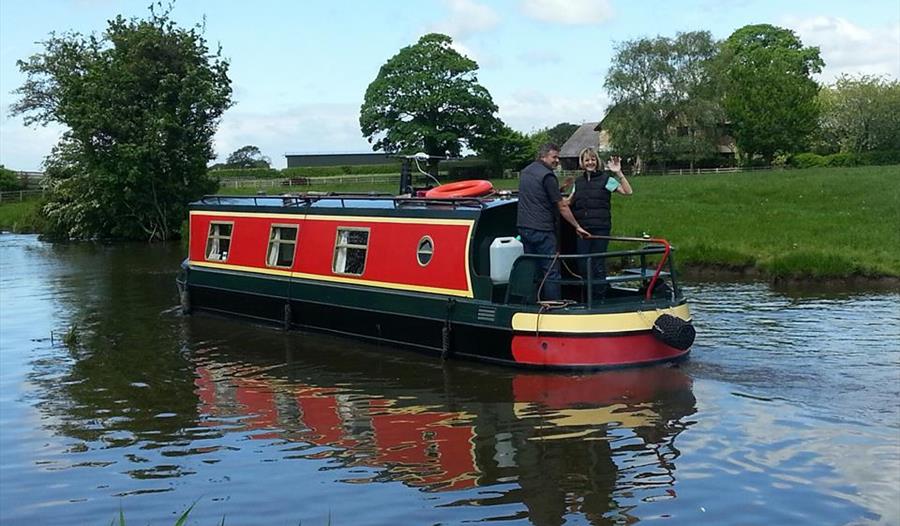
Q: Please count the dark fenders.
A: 4